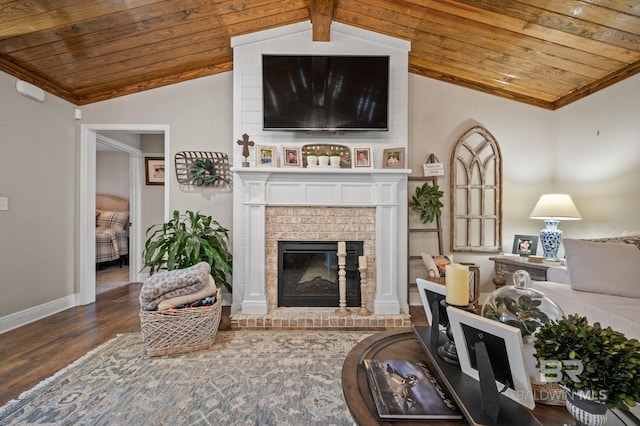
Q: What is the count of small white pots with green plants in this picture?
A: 3